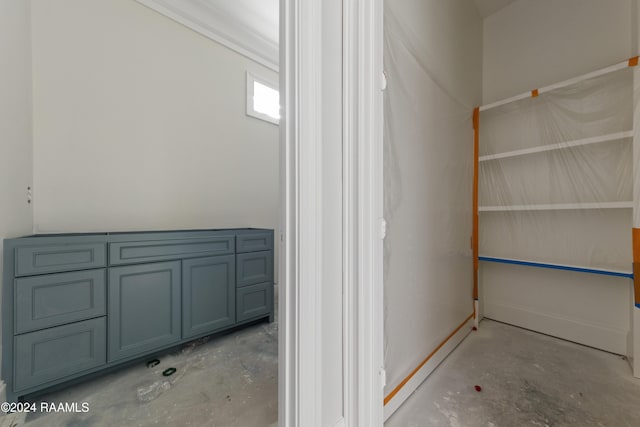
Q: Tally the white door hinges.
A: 3